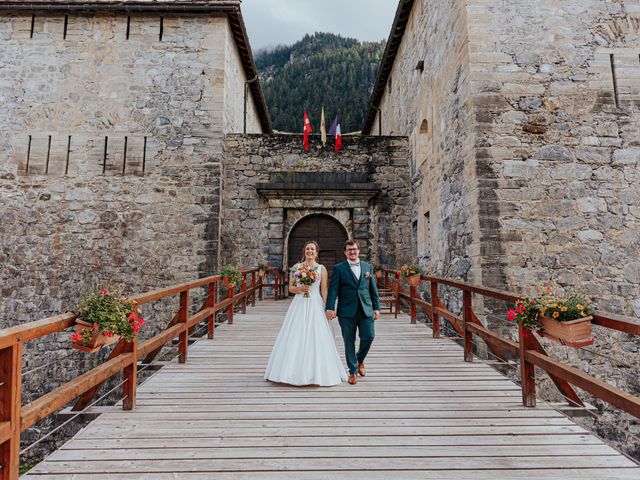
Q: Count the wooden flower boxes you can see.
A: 6